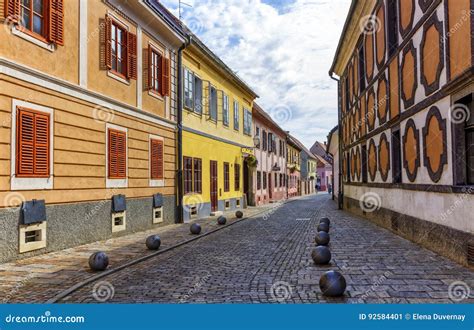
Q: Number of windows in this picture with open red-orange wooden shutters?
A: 3